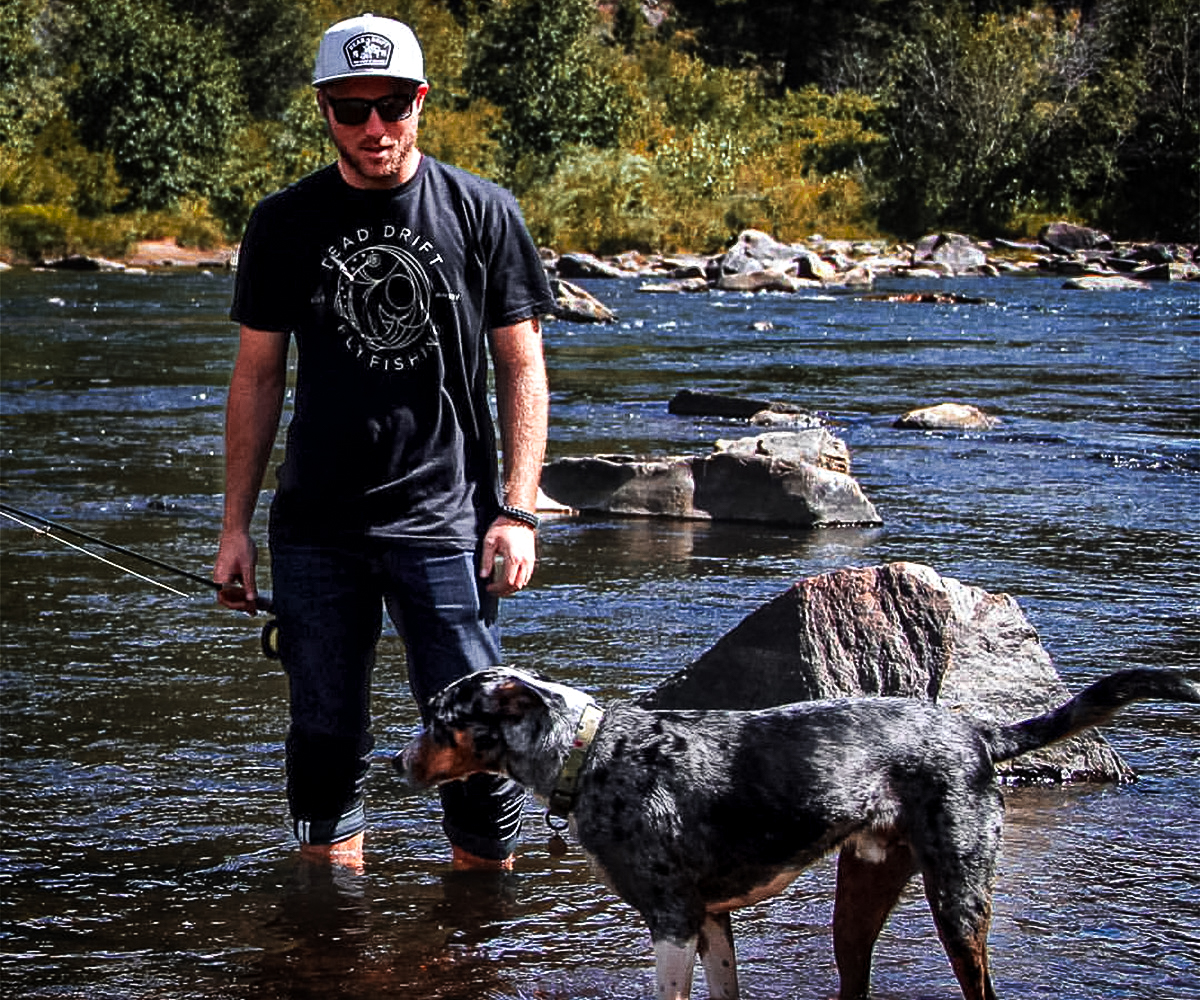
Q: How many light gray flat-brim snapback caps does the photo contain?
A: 1